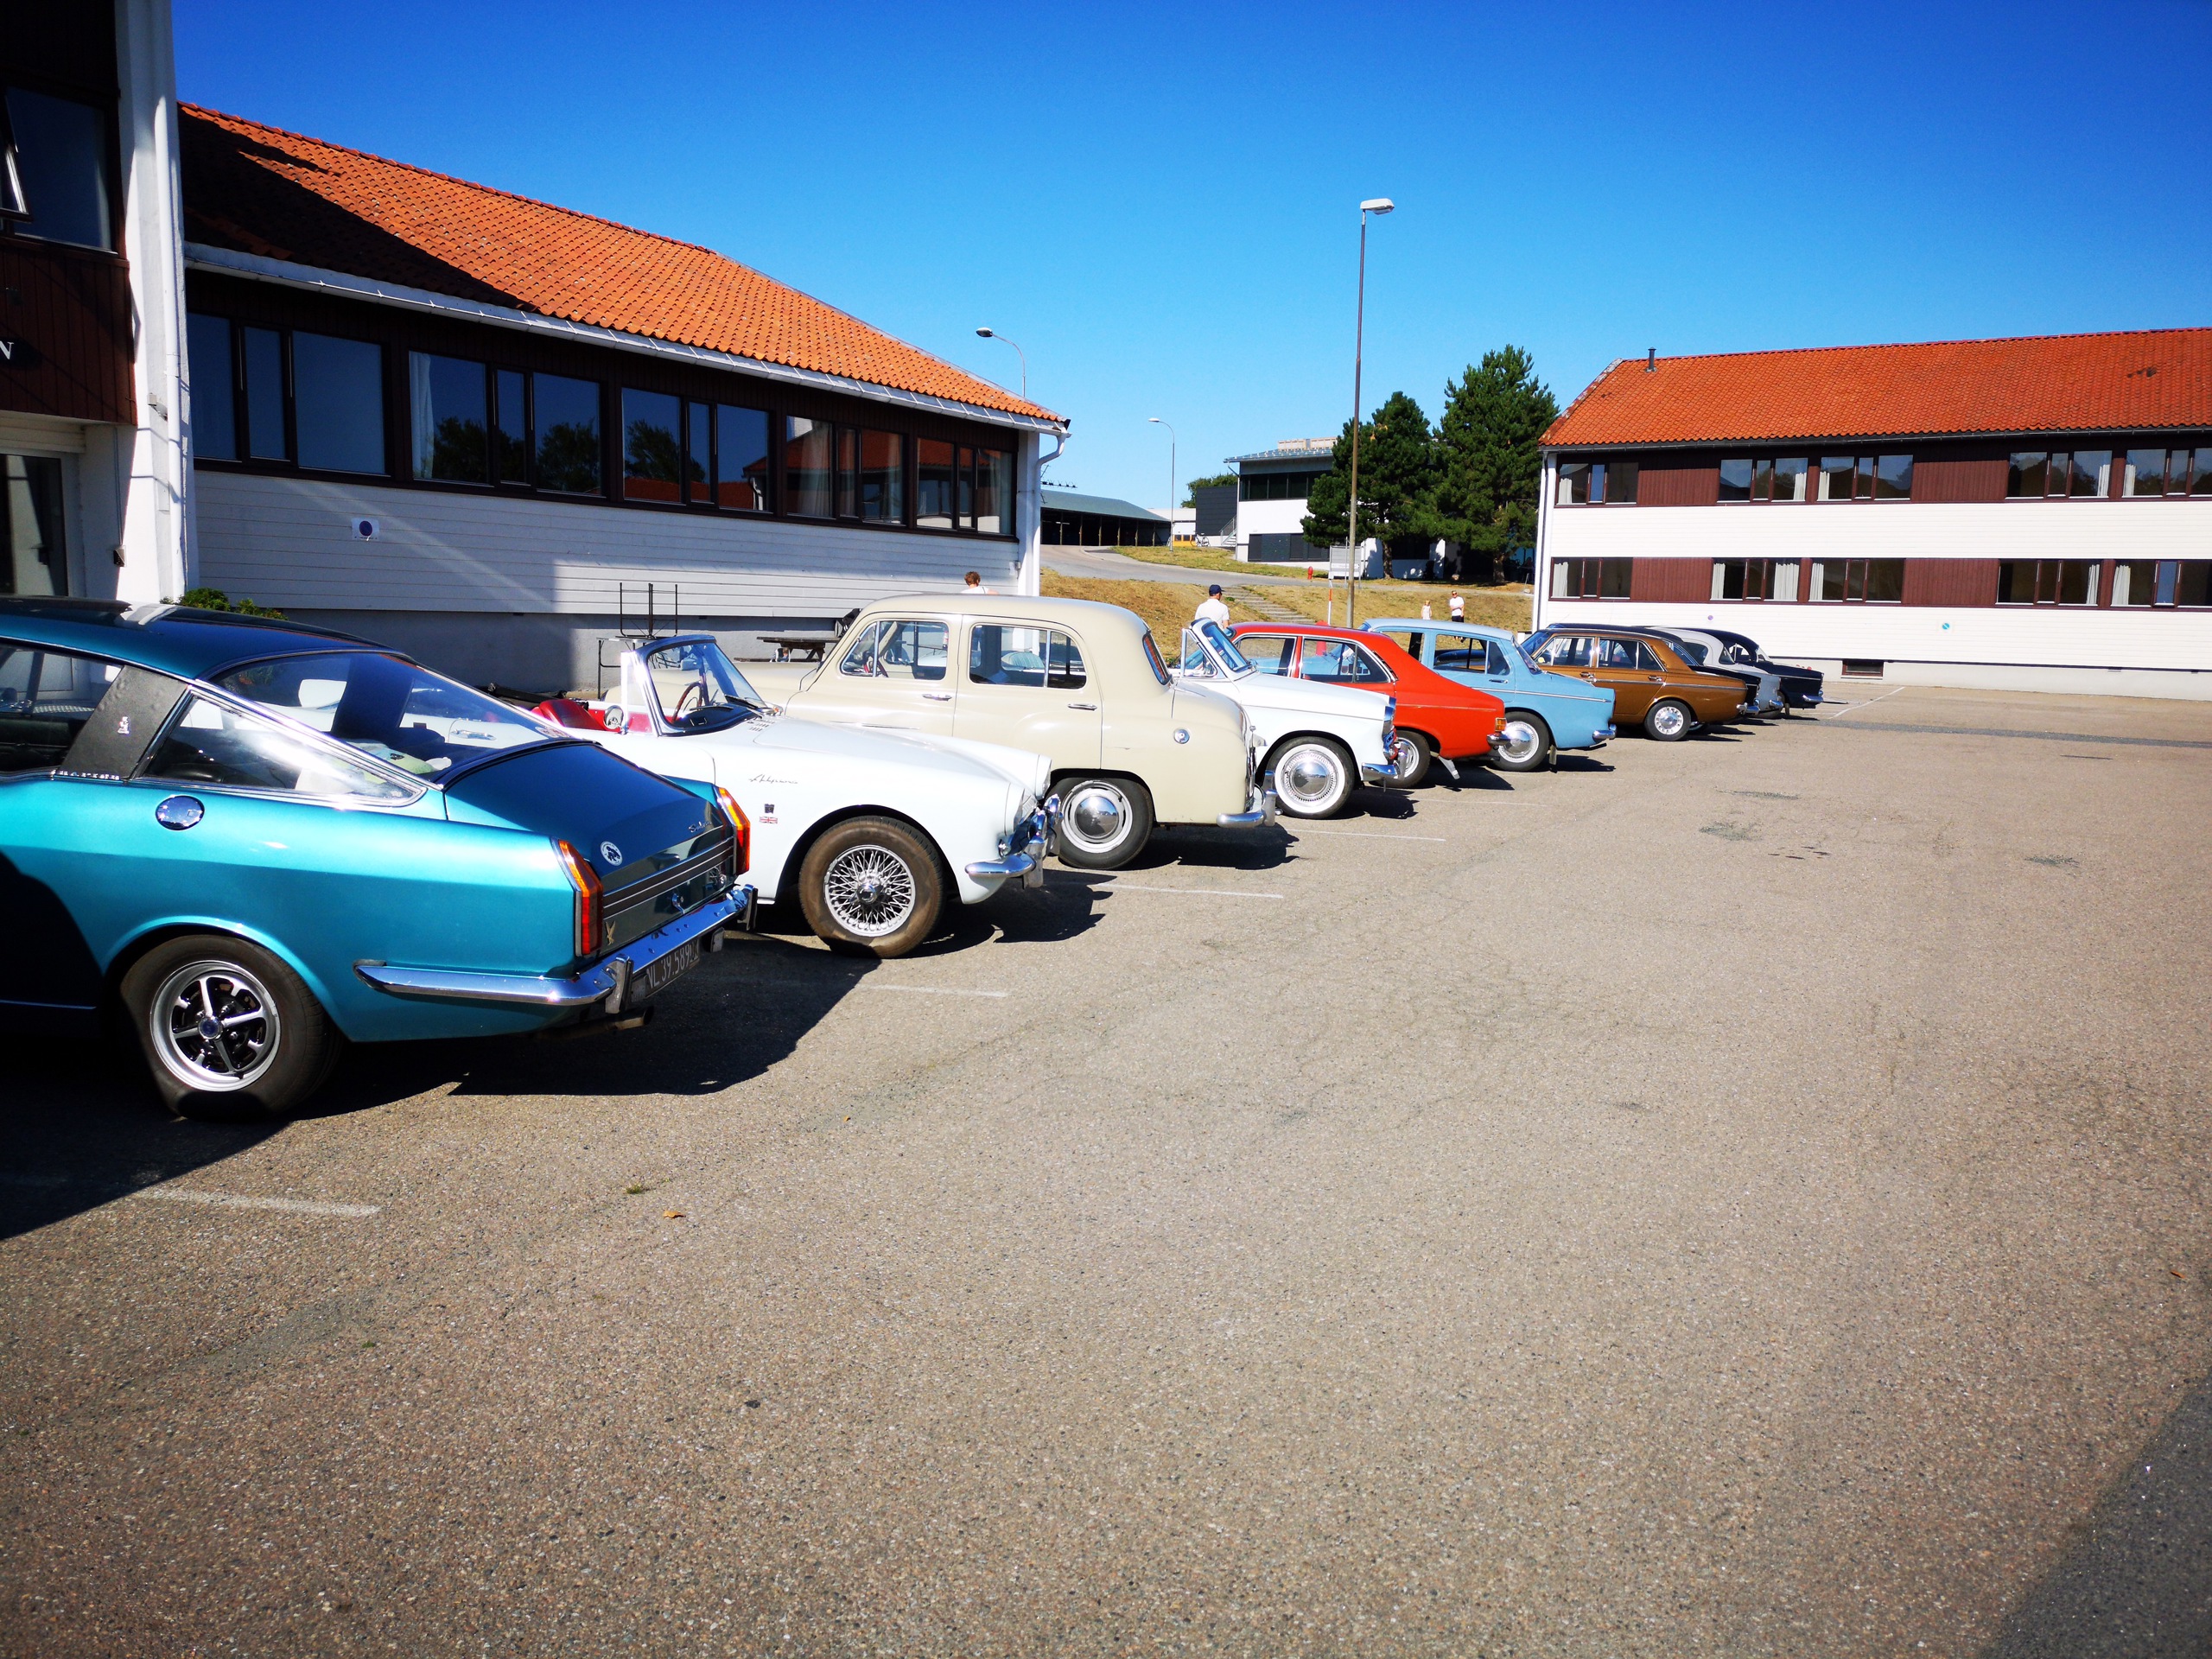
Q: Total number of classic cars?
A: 10